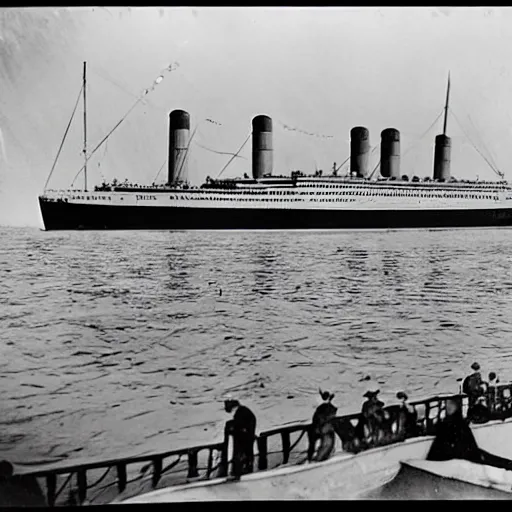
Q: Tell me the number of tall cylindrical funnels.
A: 5